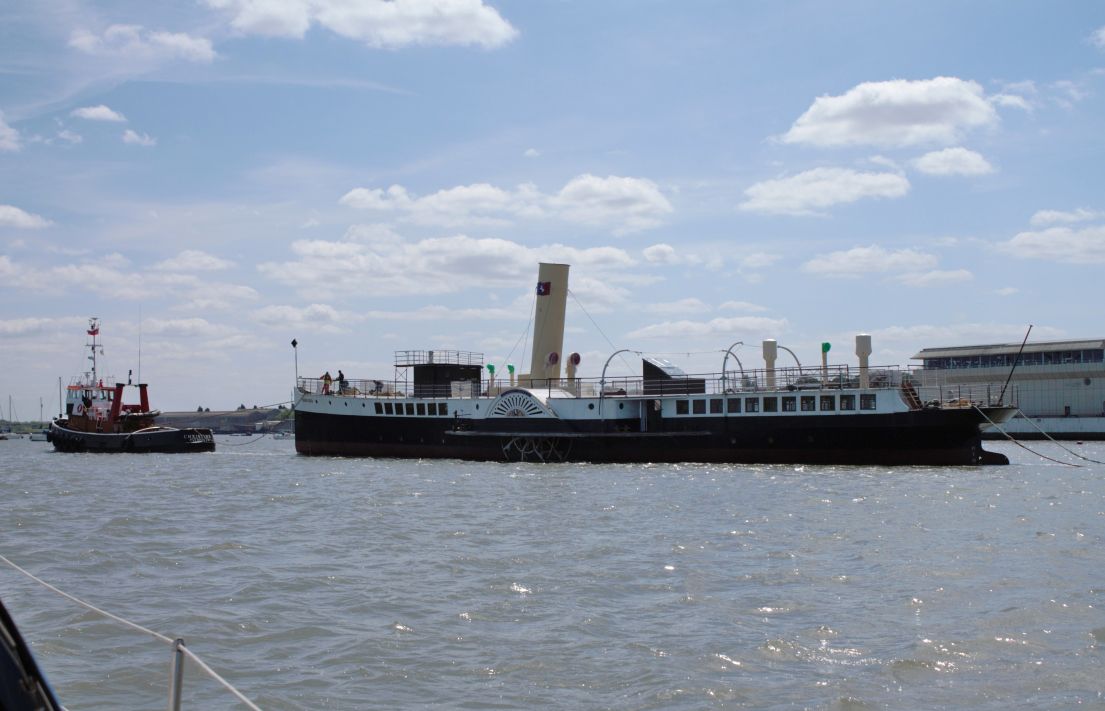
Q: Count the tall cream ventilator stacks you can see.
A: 2